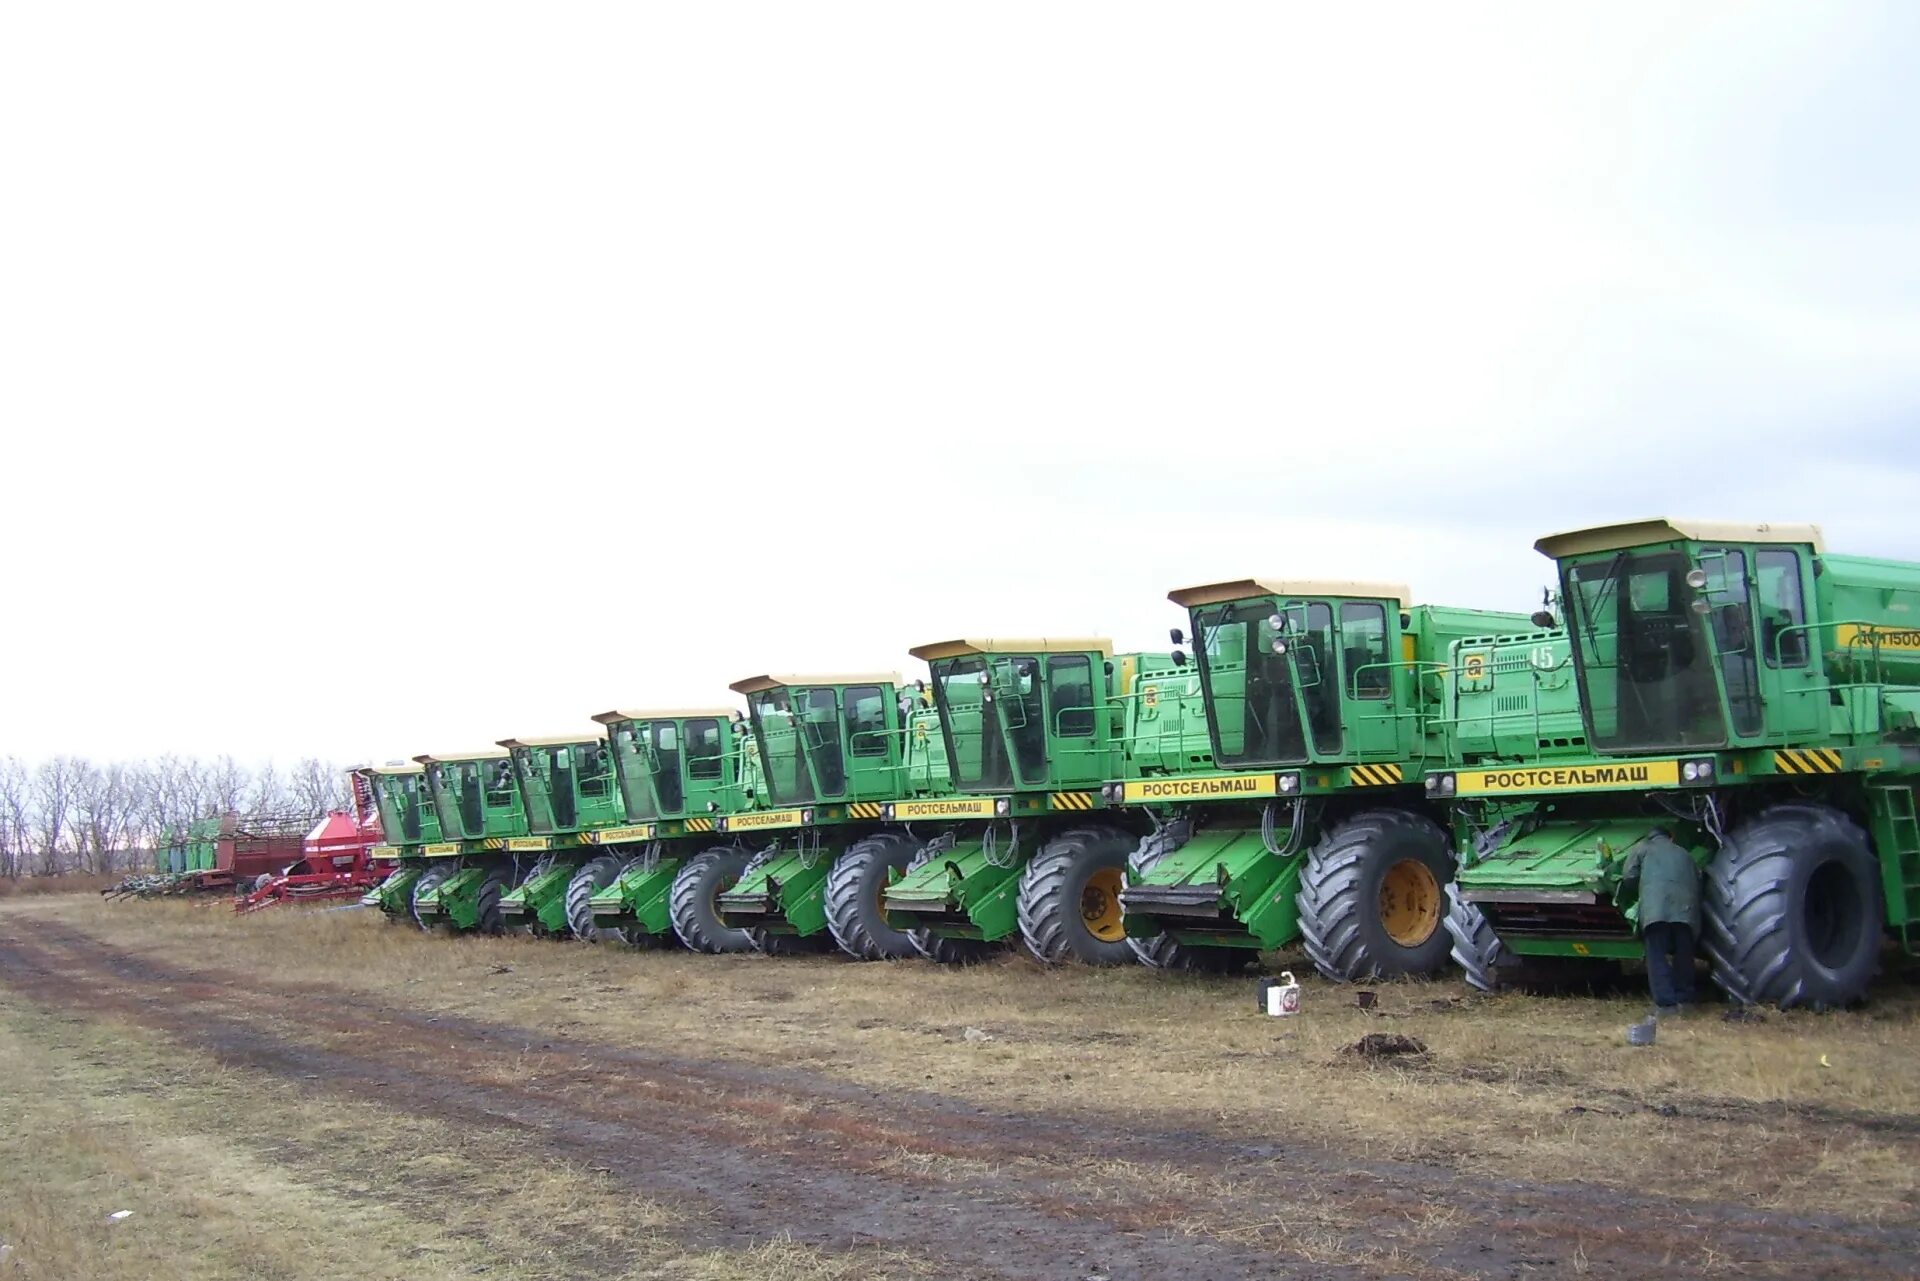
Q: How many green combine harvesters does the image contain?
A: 8